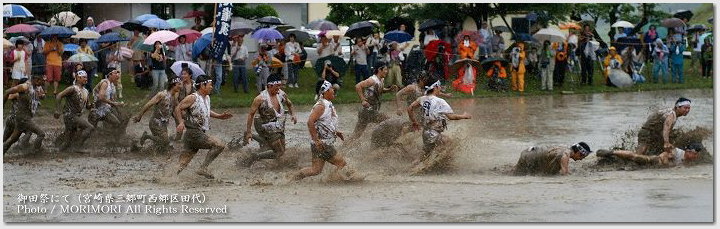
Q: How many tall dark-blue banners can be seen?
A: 1